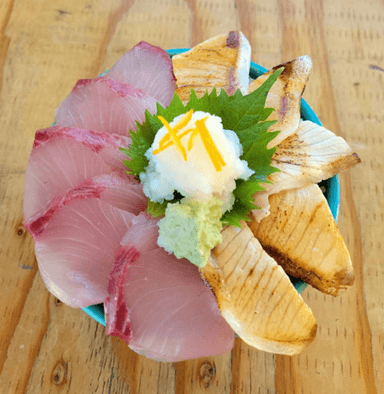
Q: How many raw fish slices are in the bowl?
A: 5